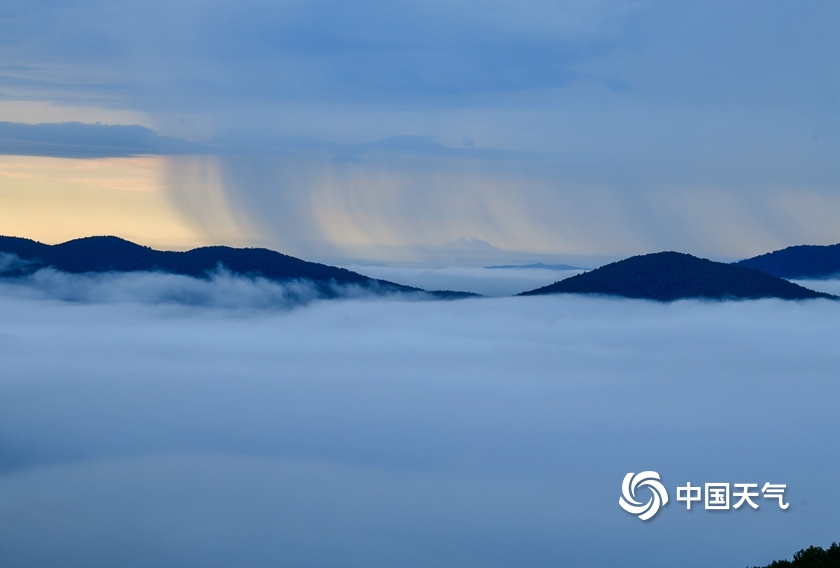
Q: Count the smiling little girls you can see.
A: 0